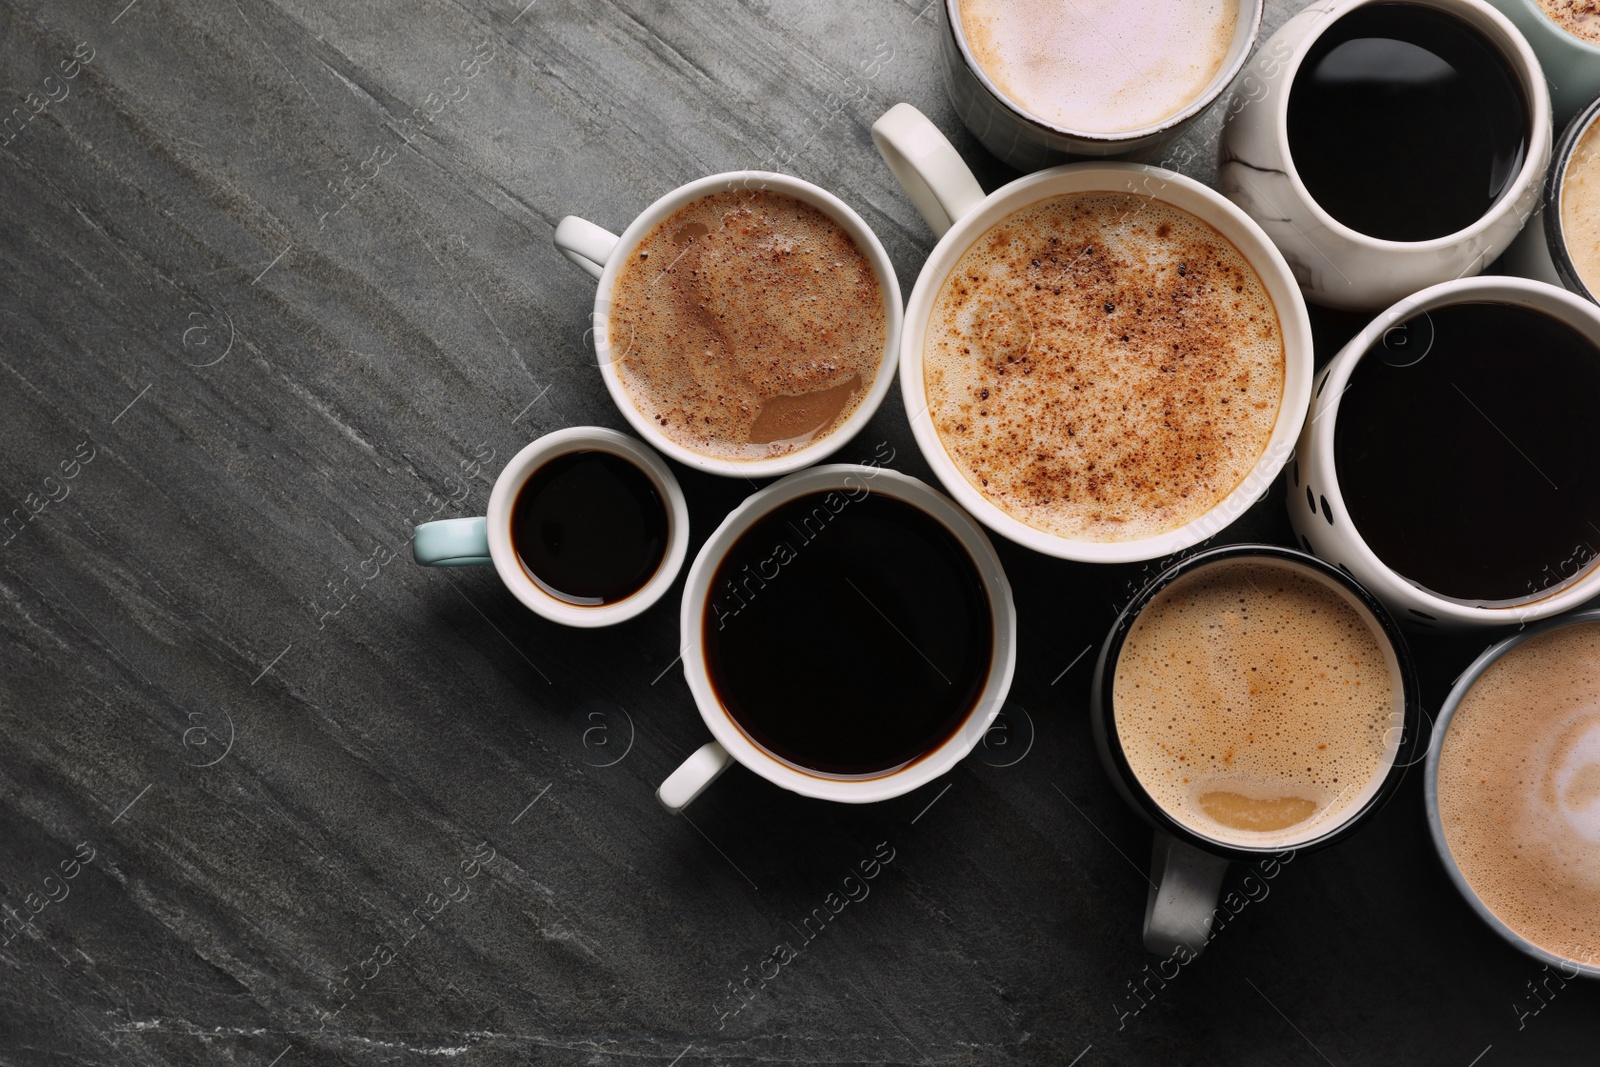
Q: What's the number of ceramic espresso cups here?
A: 1